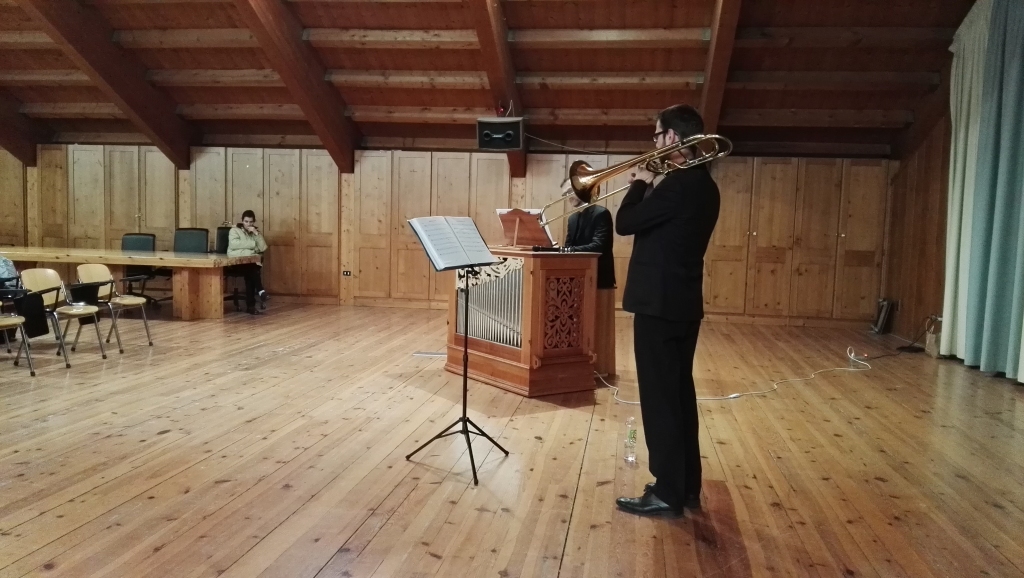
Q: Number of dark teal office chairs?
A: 3